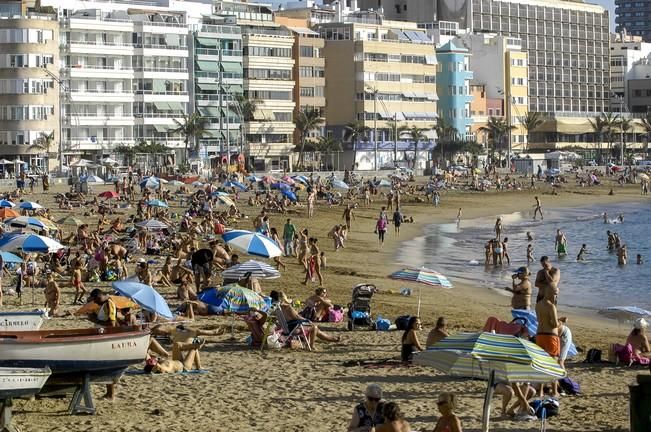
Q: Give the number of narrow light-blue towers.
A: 1